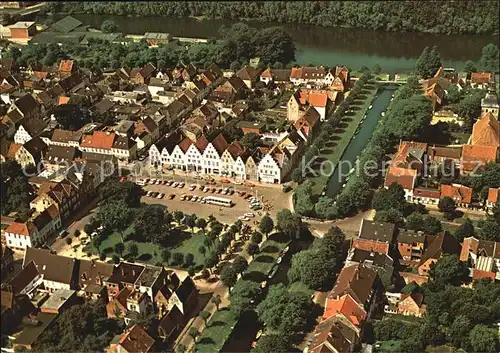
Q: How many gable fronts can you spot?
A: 9